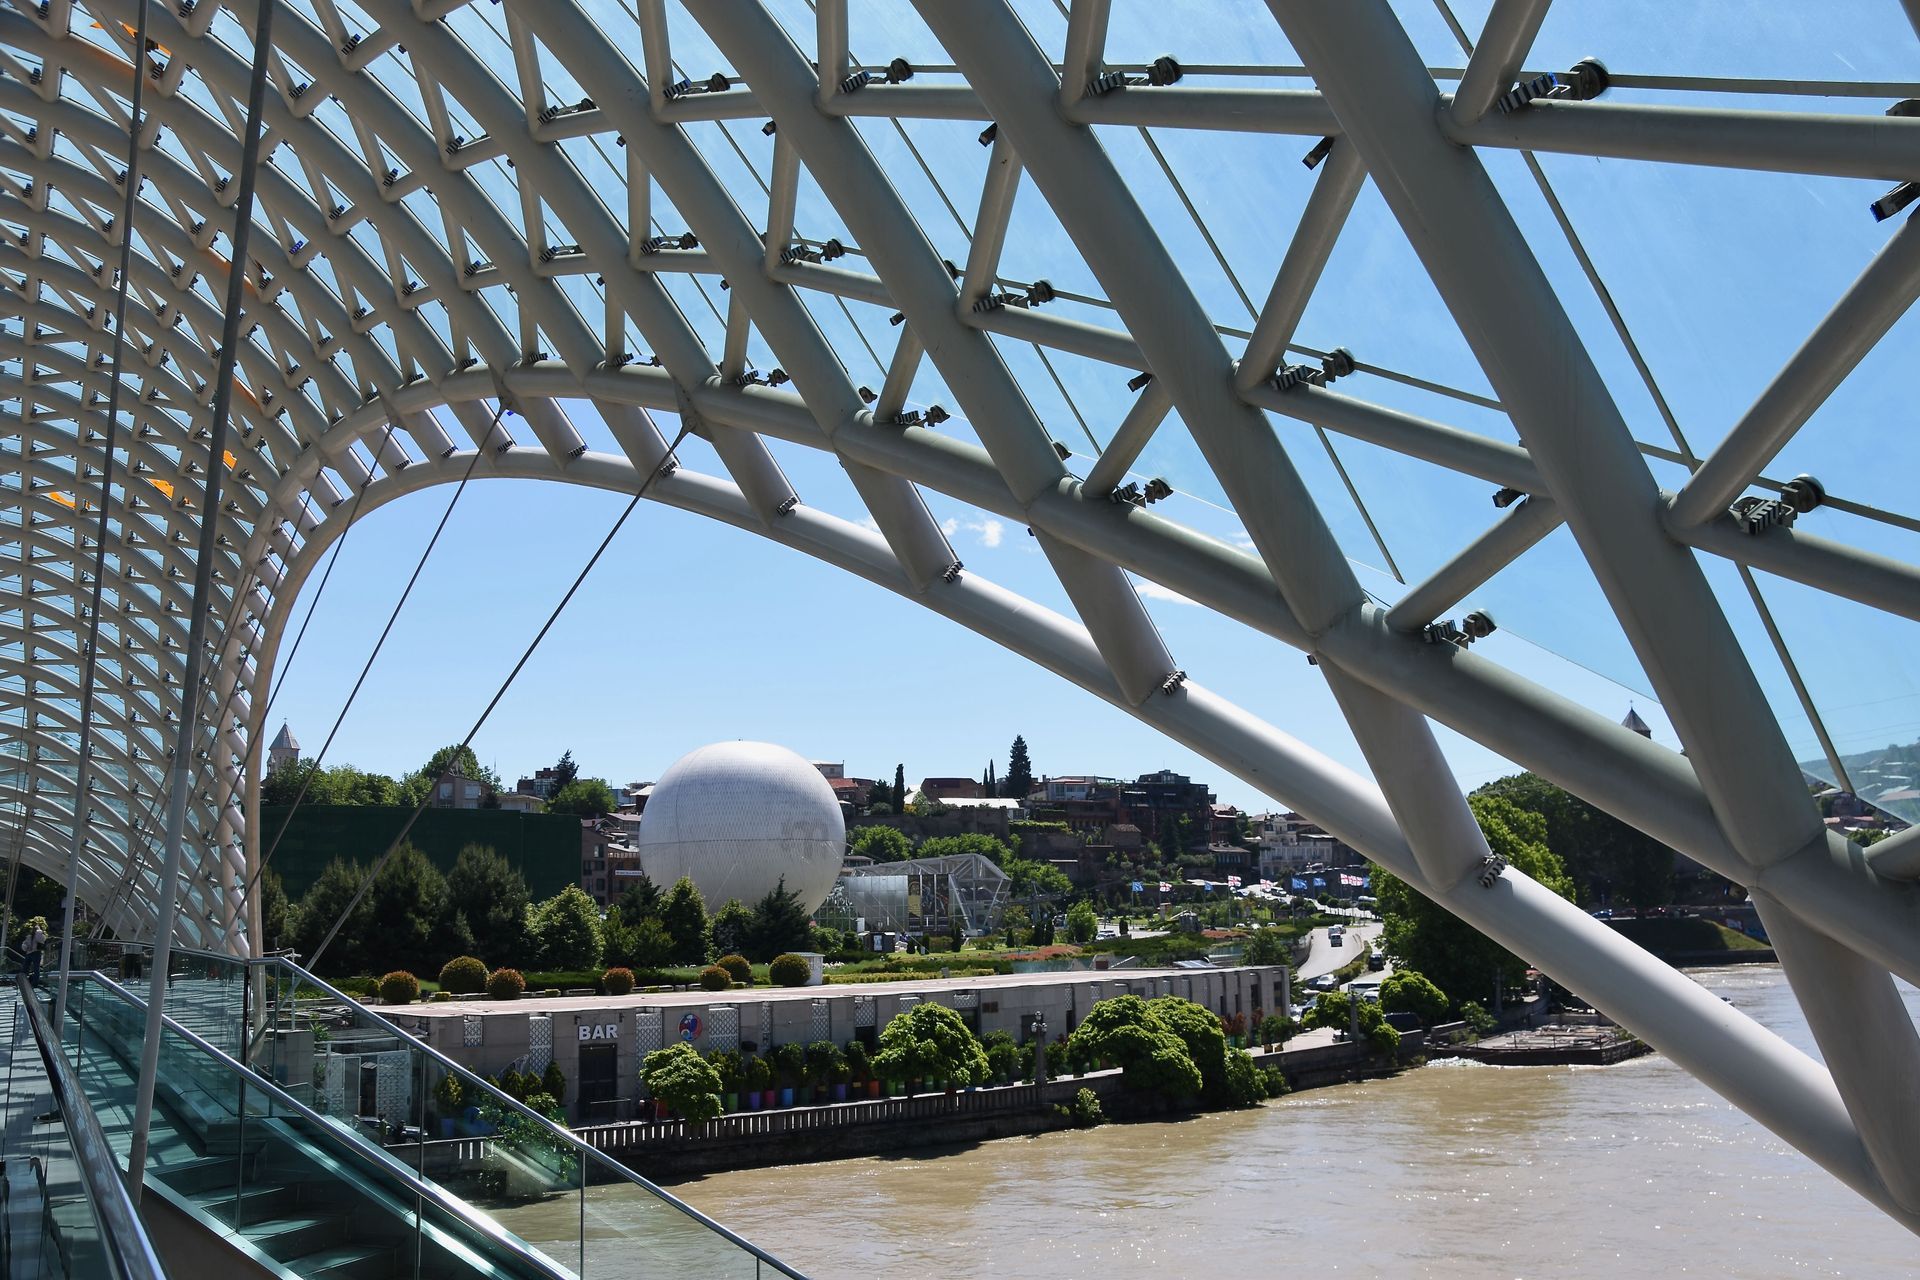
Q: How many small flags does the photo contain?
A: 10